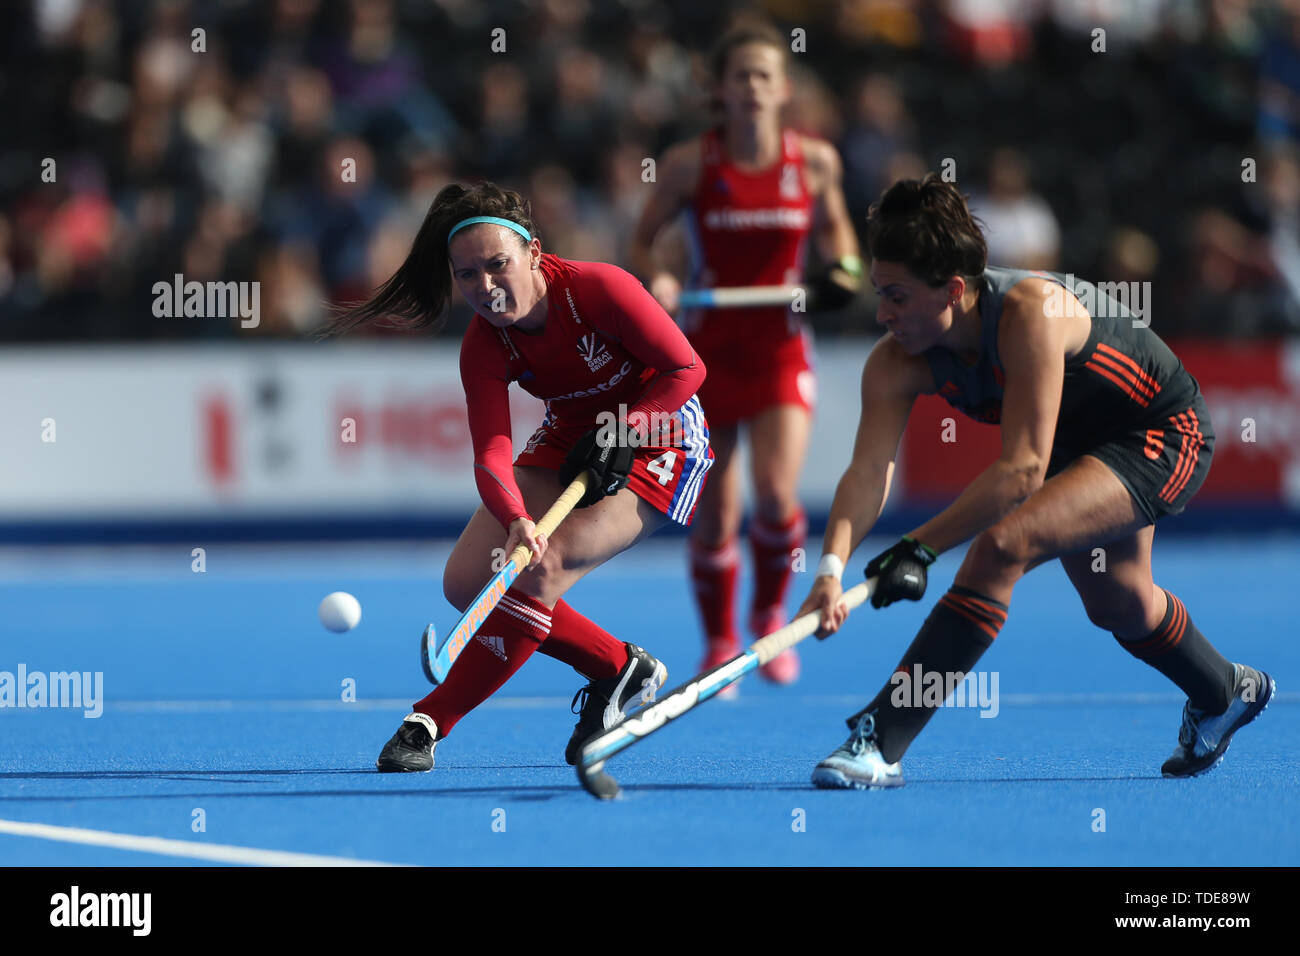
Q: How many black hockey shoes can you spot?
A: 2